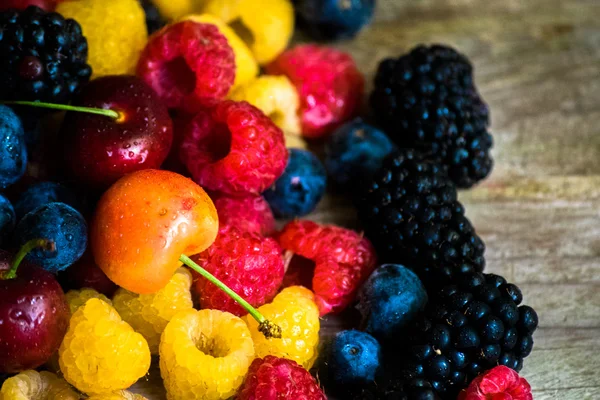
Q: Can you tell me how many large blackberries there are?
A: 4